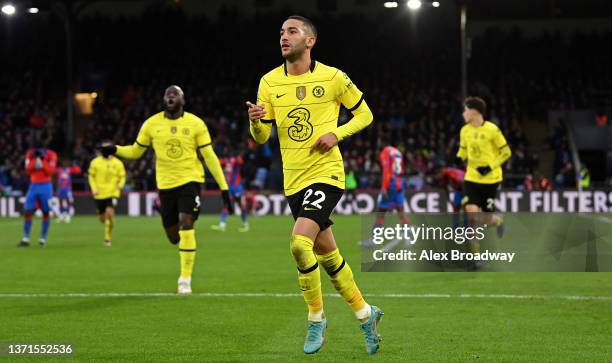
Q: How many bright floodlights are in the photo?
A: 5